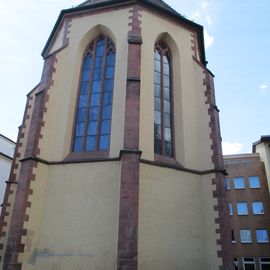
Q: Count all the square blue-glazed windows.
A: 6